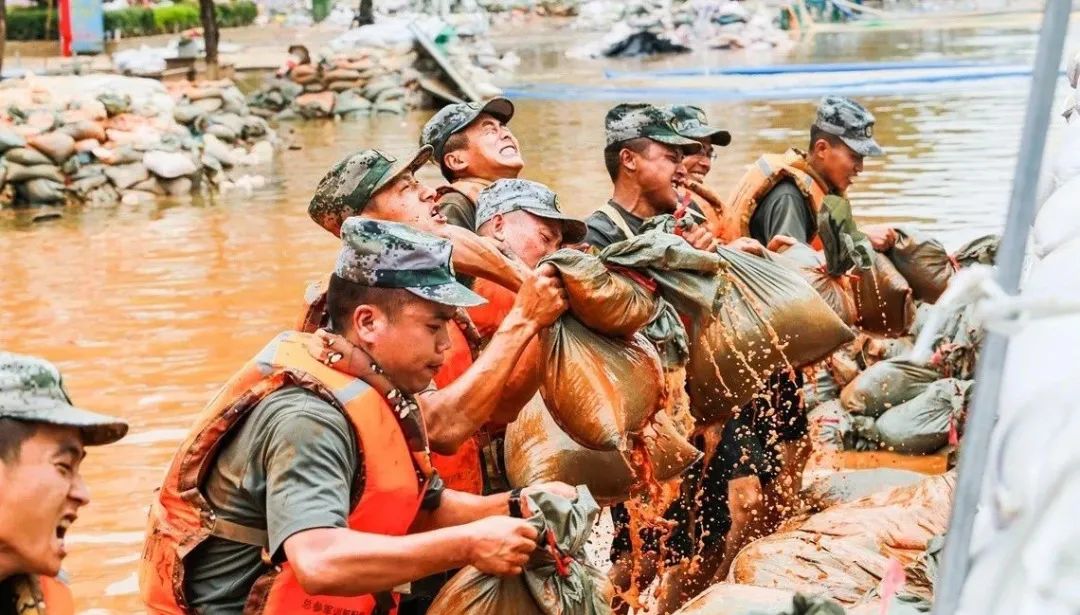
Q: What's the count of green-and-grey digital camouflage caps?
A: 8